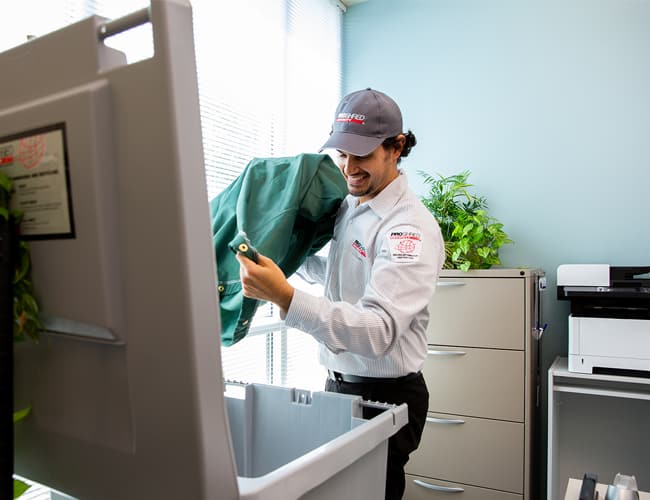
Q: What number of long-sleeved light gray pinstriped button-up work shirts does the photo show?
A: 1